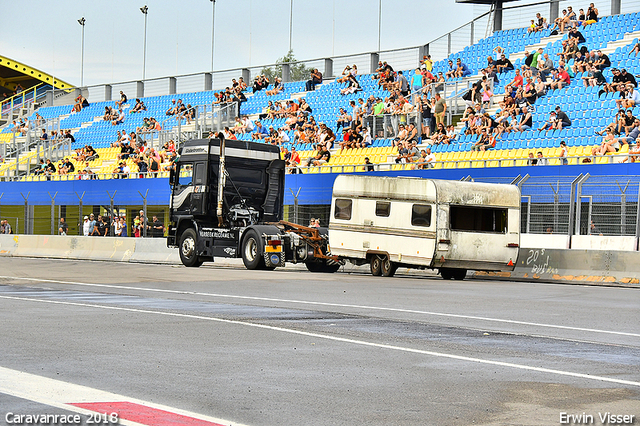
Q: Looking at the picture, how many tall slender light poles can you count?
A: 5